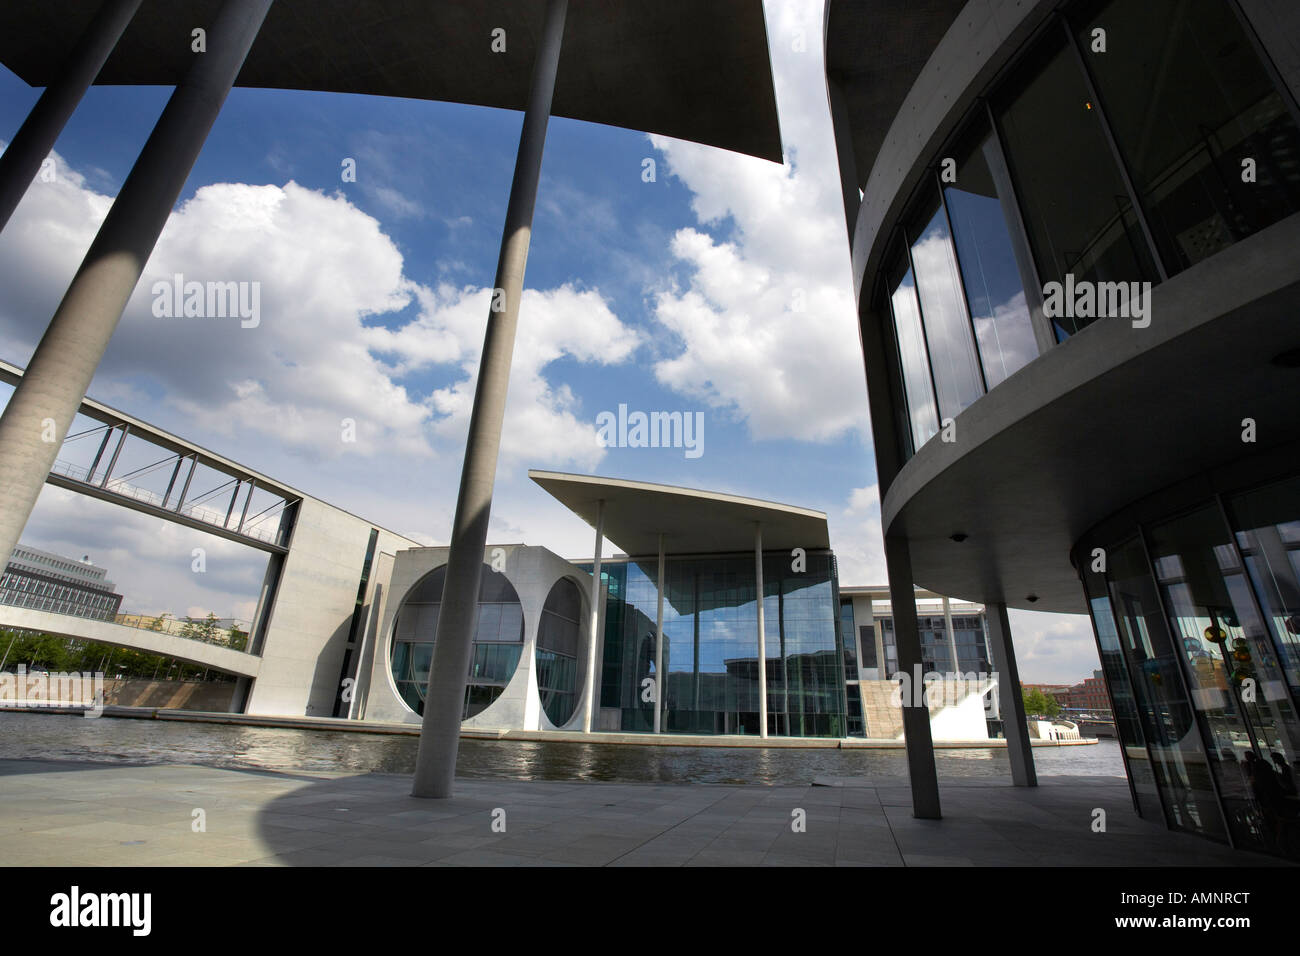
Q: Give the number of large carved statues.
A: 0